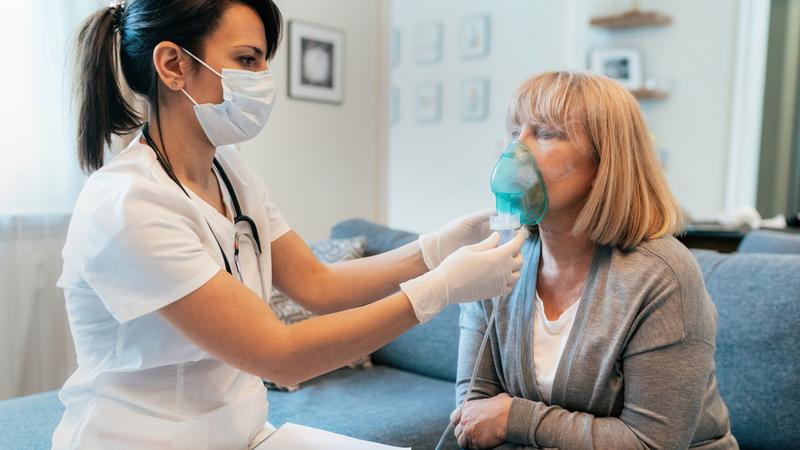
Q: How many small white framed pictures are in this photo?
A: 6